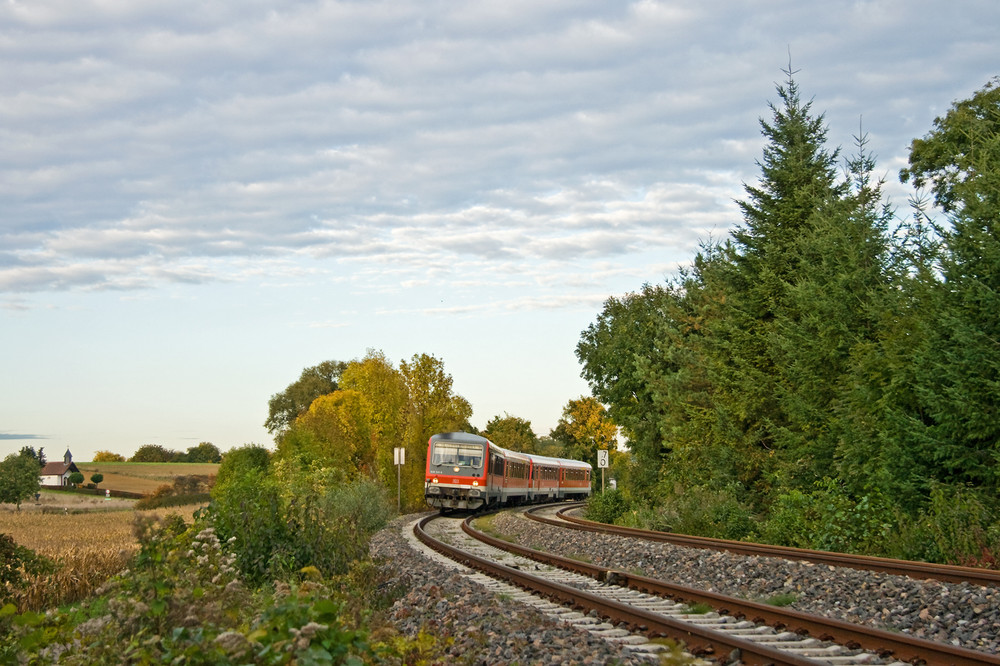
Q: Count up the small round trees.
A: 2